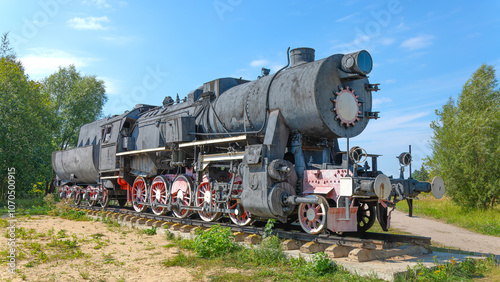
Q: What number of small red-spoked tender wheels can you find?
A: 4